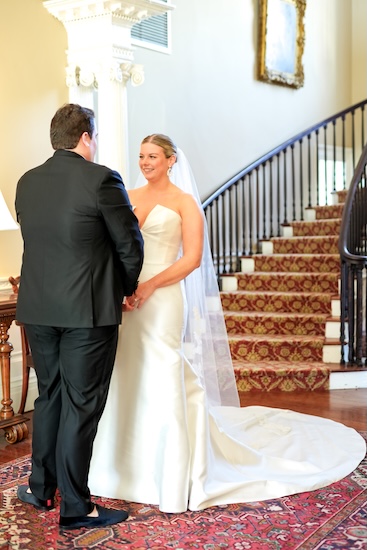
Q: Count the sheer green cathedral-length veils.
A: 0